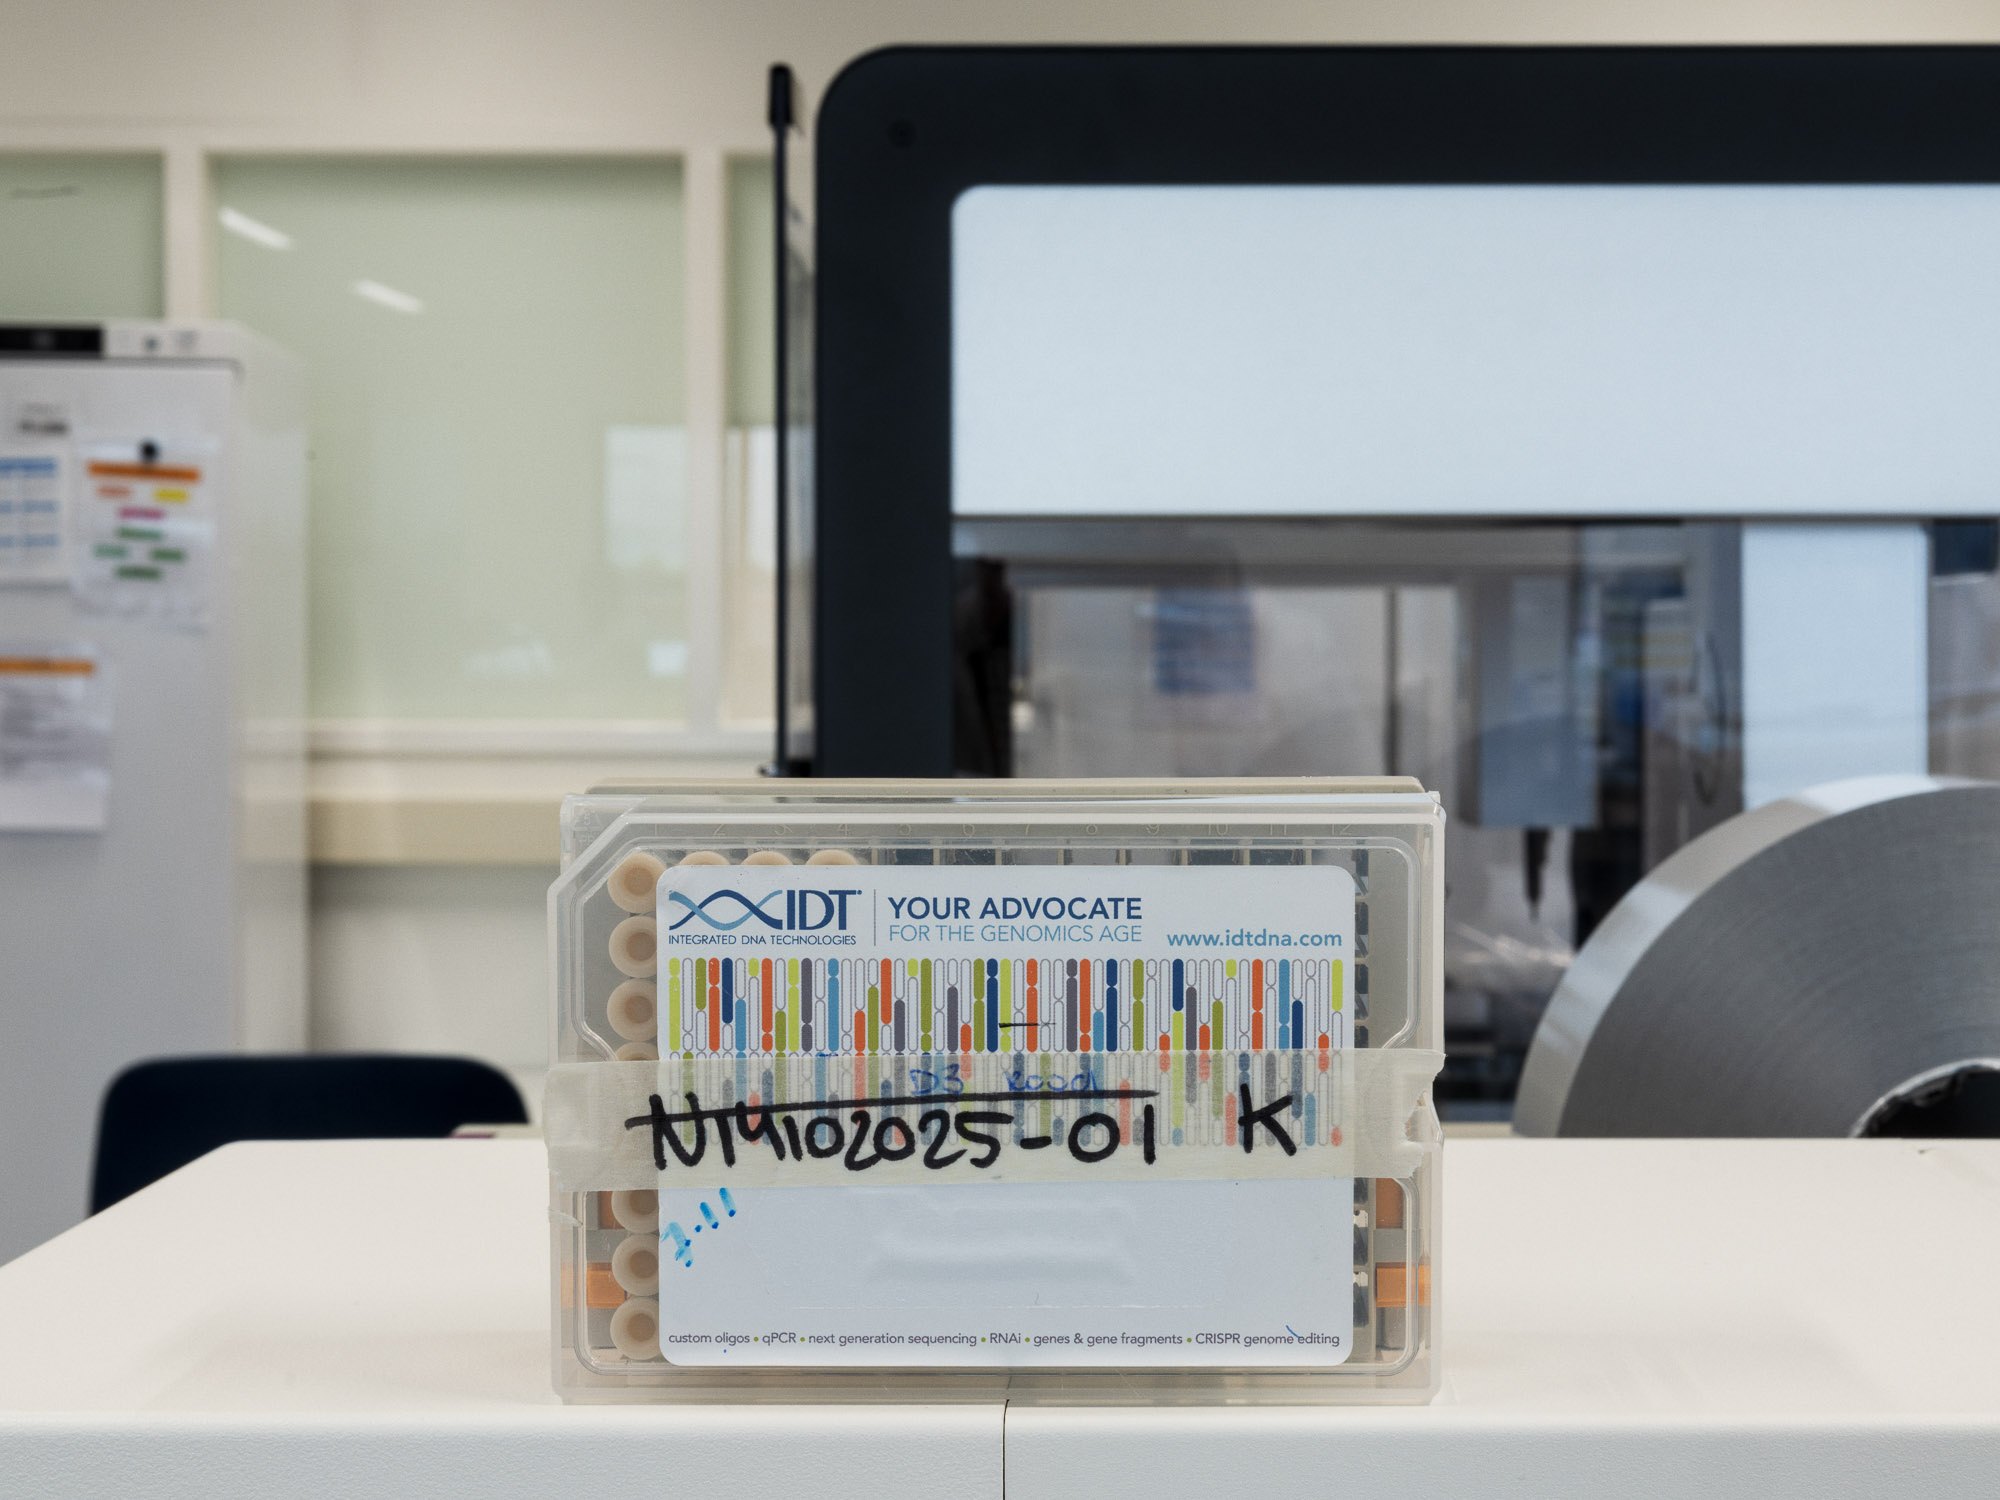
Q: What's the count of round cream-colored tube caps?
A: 10